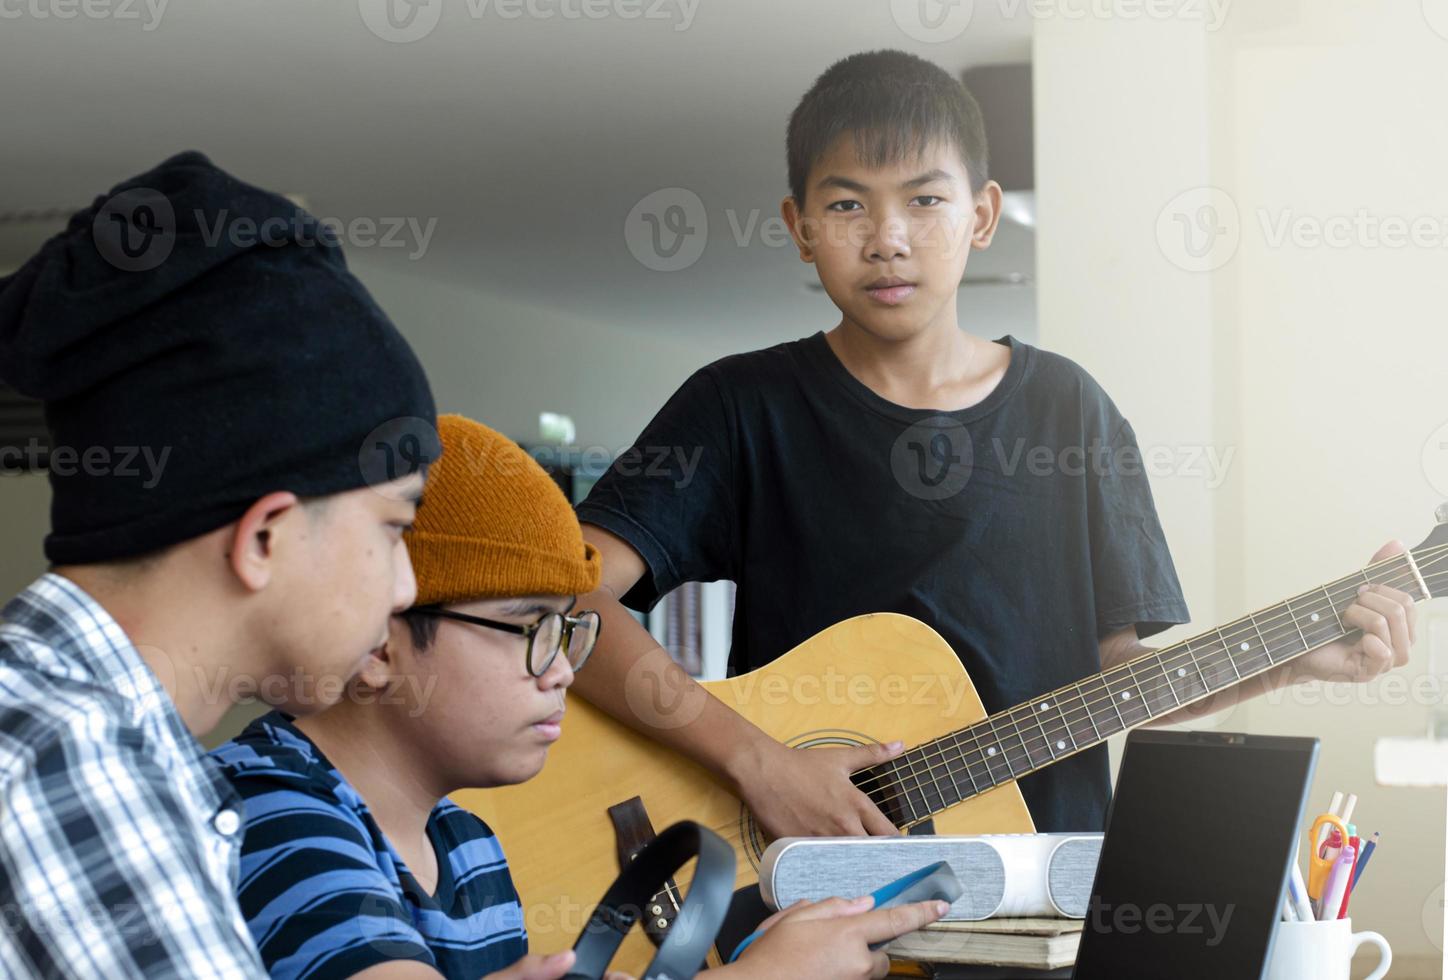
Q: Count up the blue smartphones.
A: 1